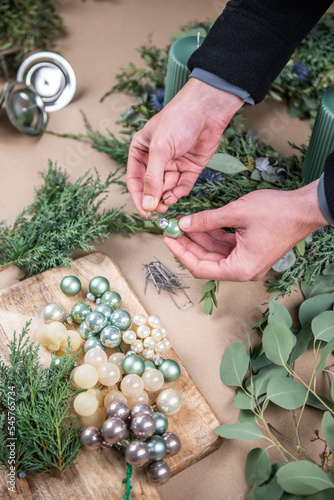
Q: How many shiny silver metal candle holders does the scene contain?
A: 2